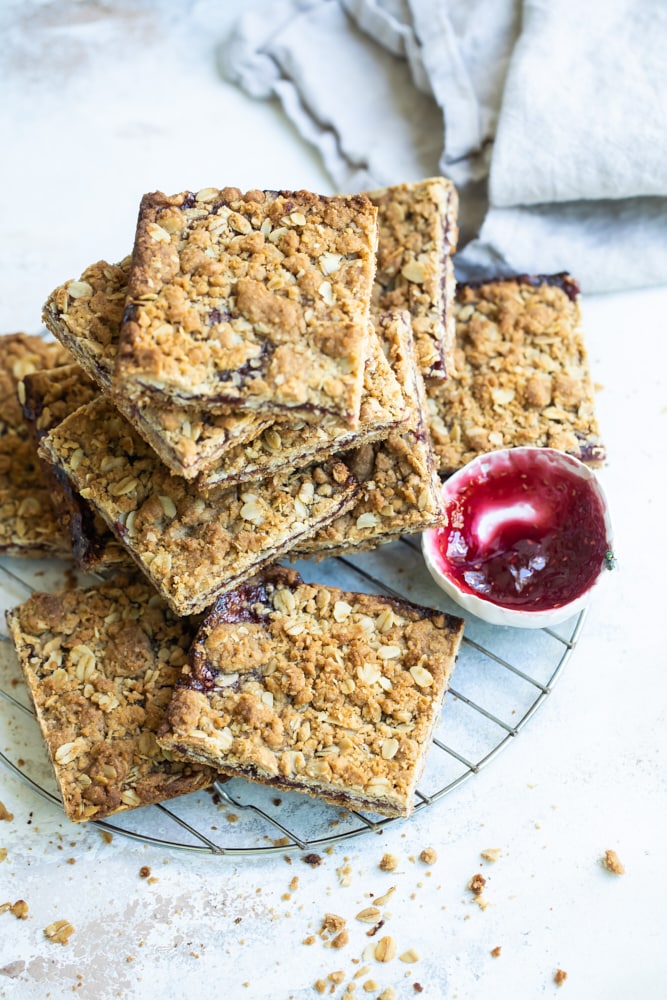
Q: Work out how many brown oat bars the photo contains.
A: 11